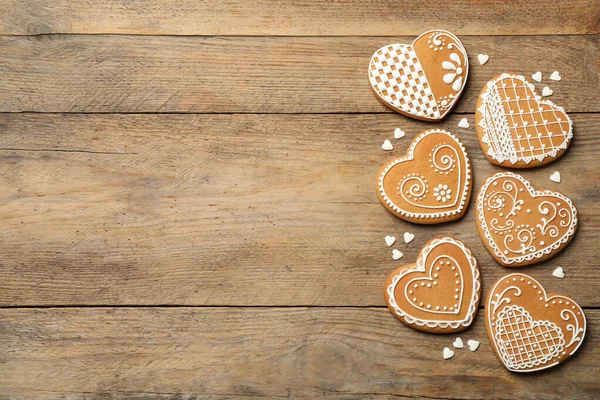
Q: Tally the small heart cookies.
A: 15